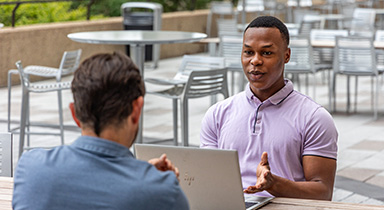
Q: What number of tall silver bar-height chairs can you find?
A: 4